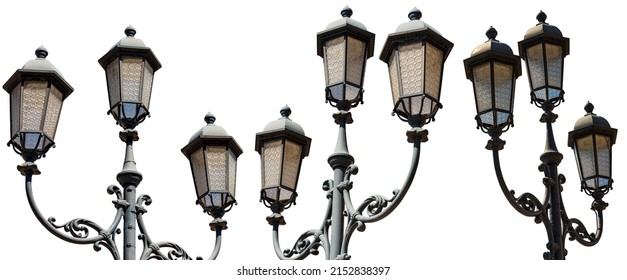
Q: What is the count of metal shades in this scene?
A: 9